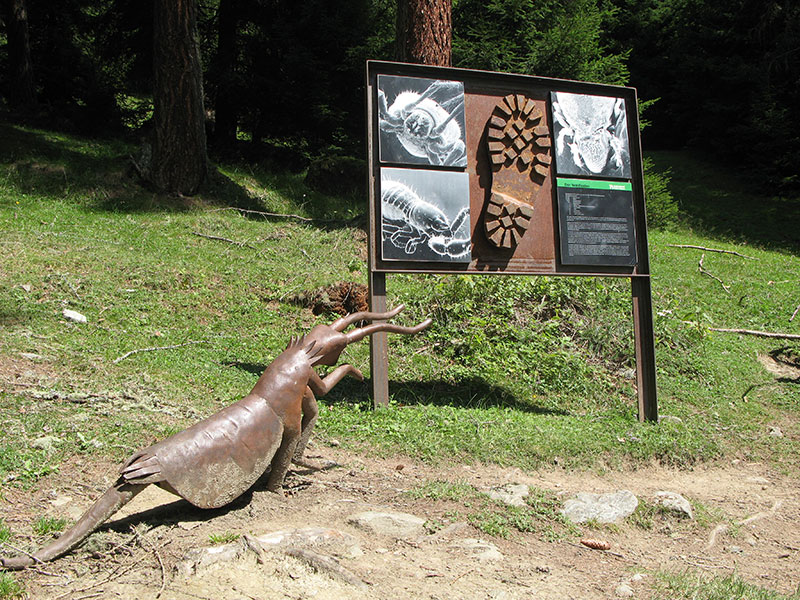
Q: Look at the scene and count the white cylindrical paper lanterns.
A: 0